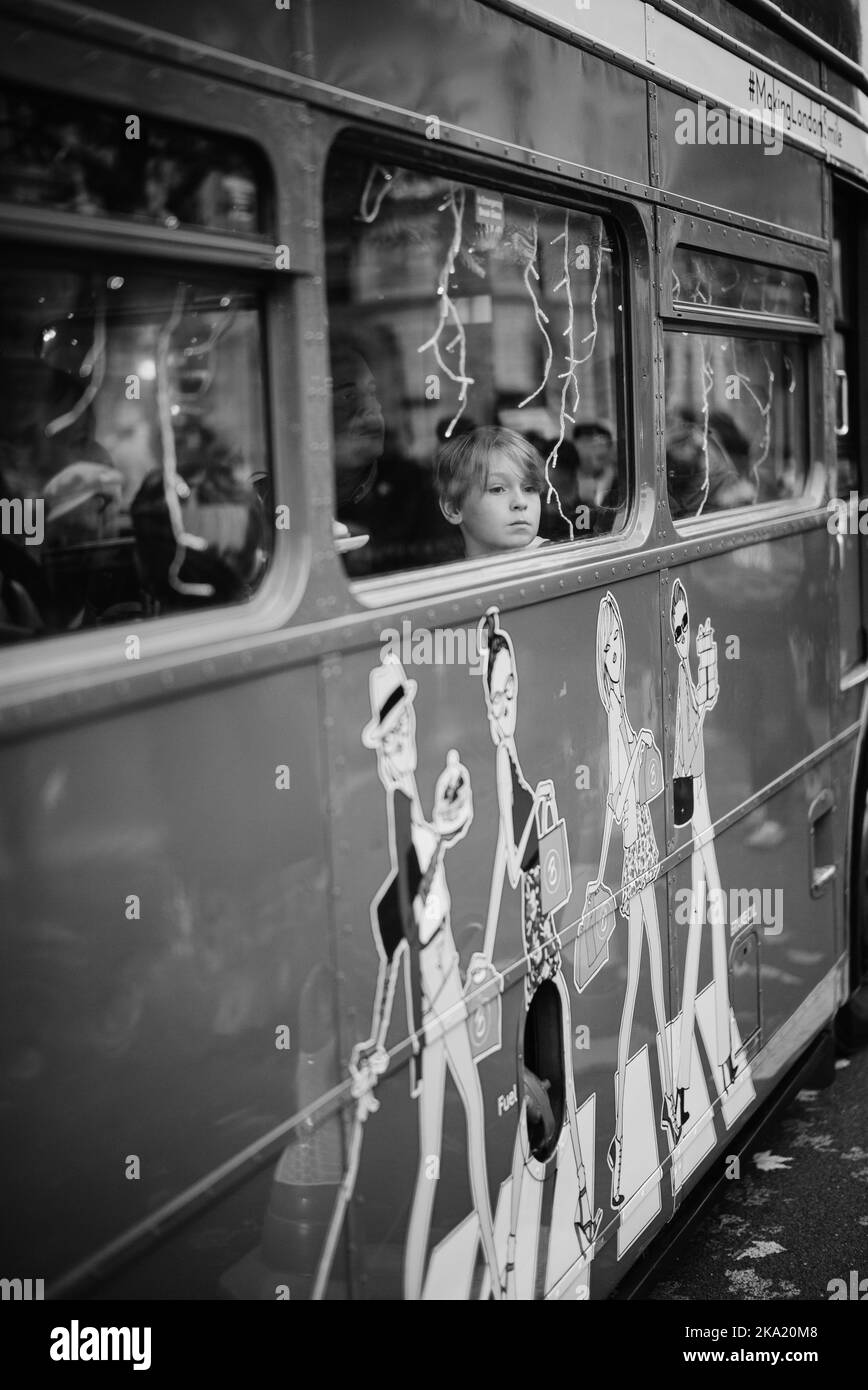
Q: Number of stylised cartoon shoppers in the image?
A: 4